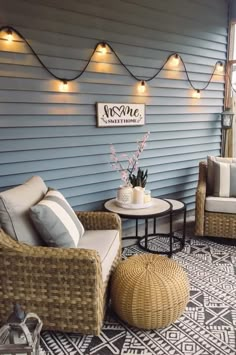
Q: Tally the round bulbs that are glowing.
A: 7